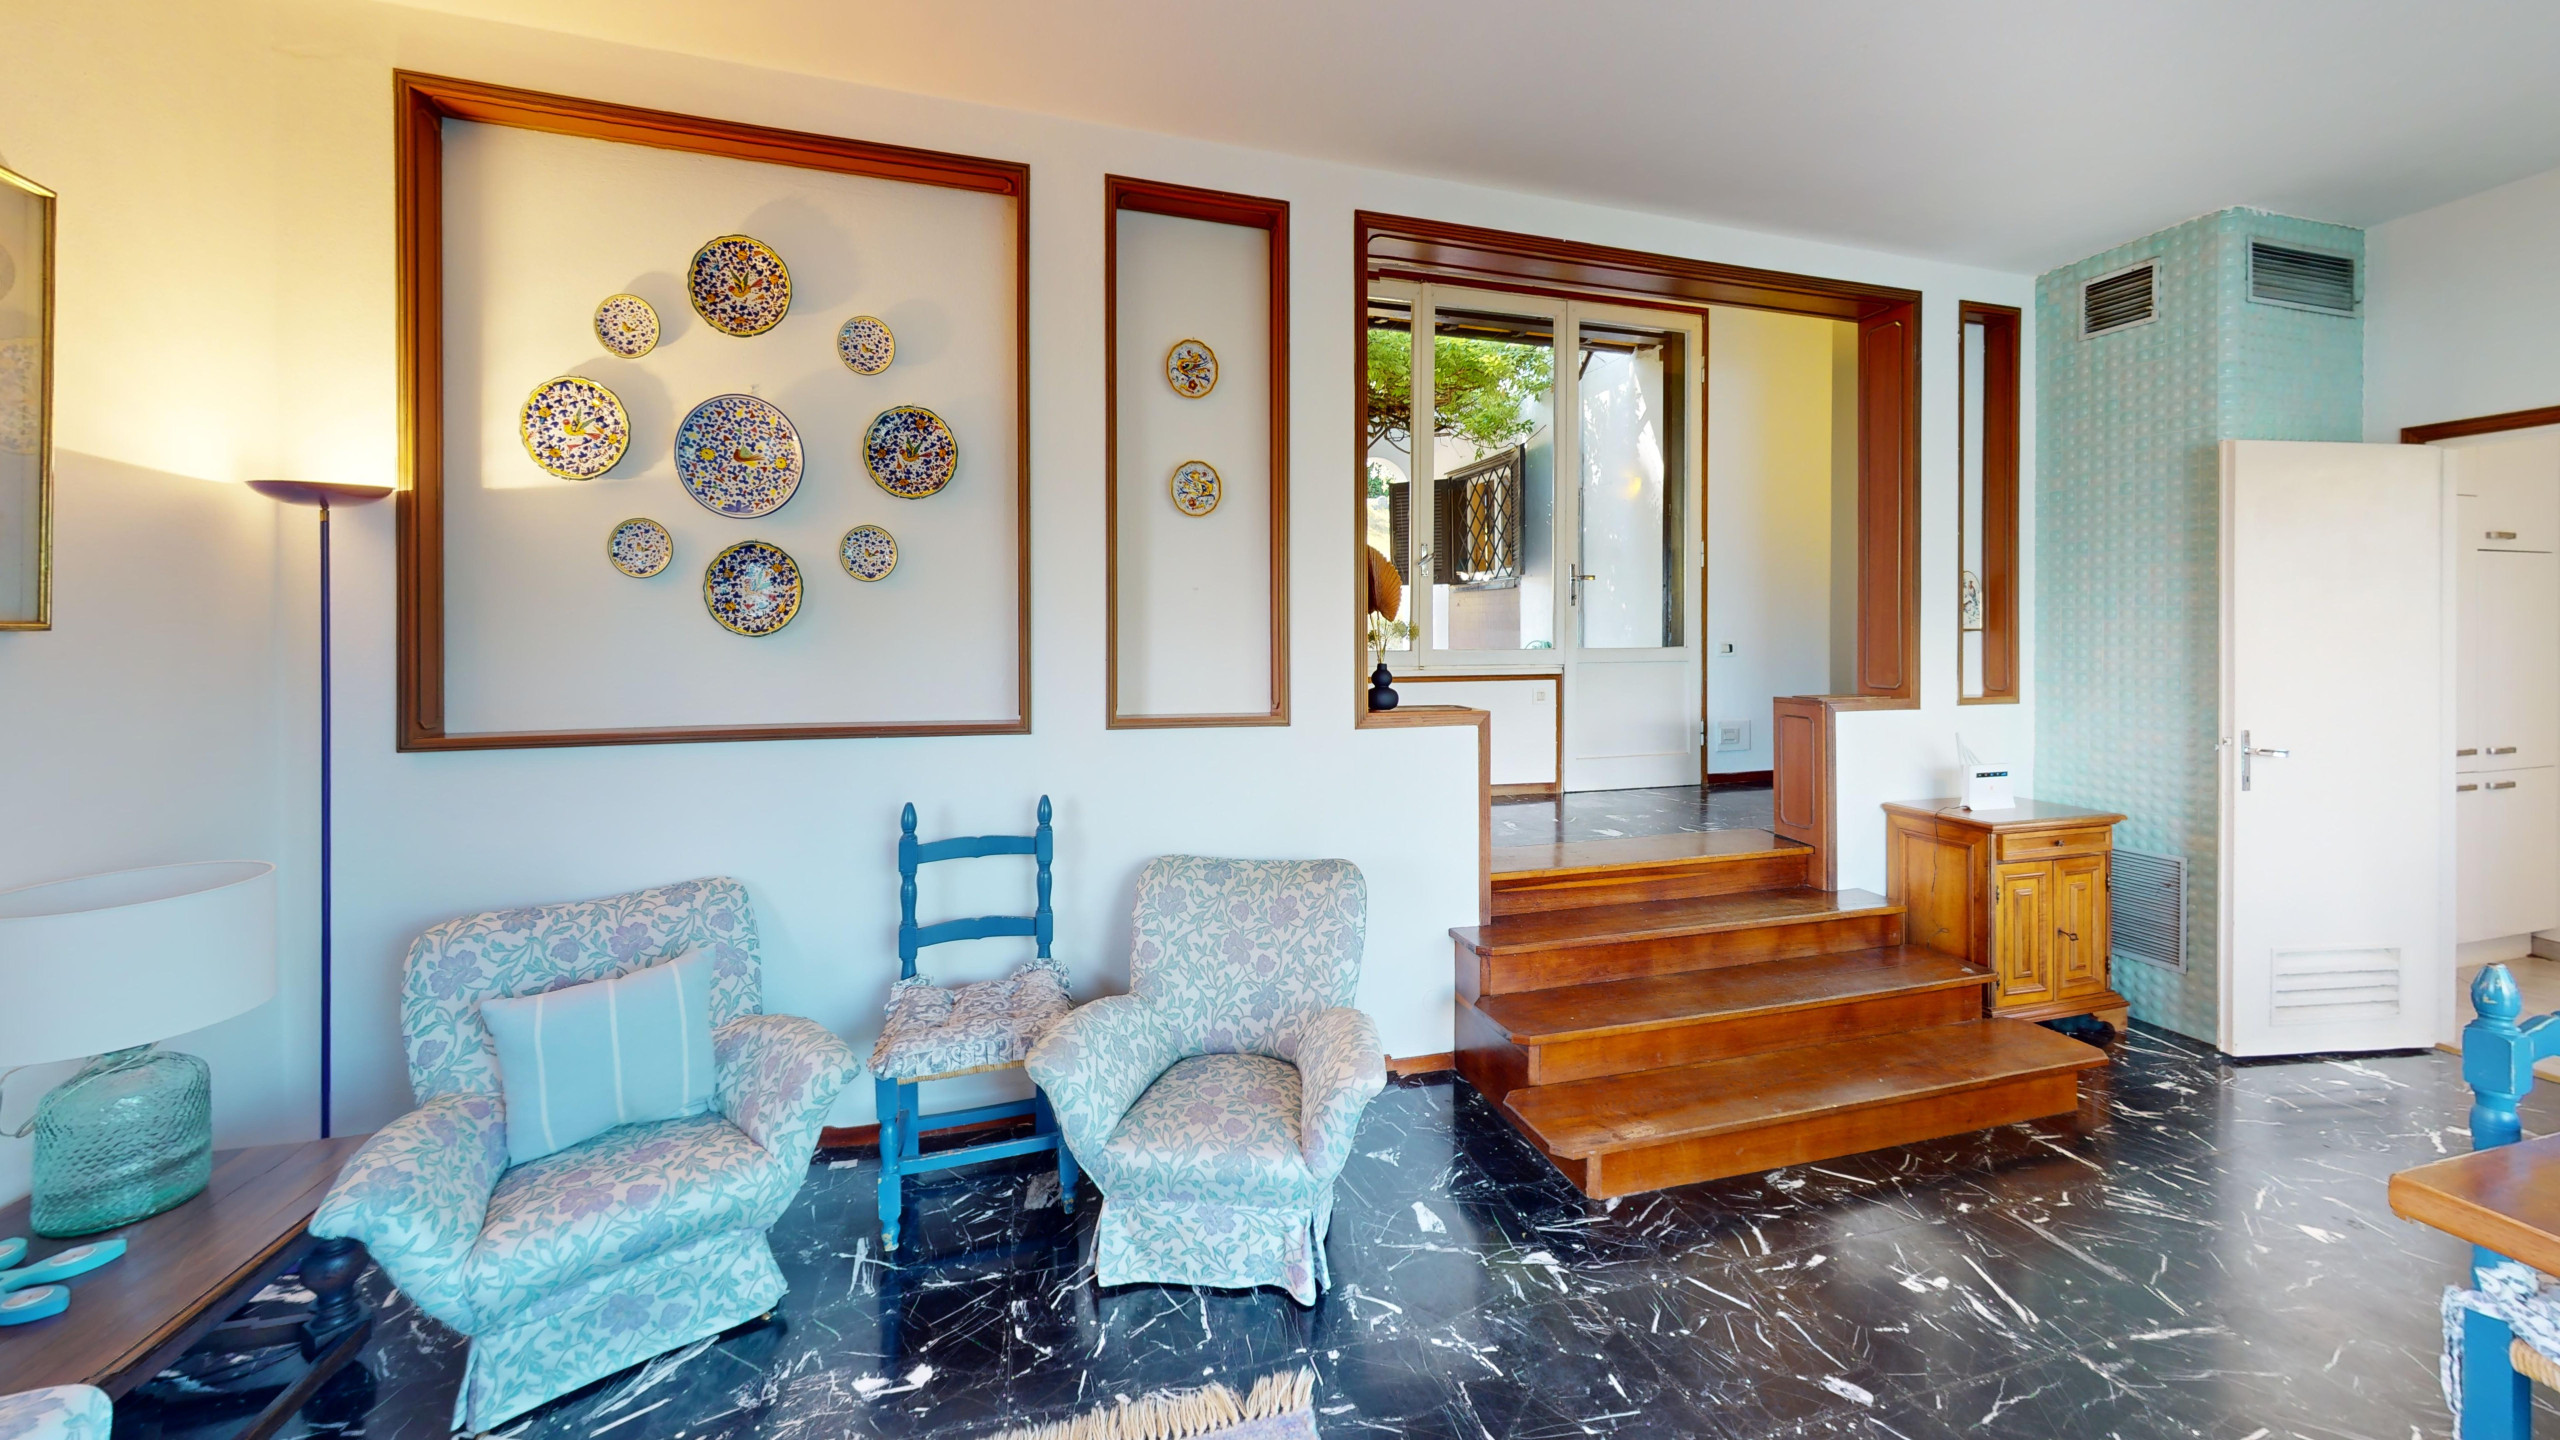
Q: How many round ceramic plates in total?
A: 11